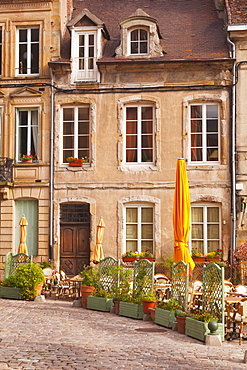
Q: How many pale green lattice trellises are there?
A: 5